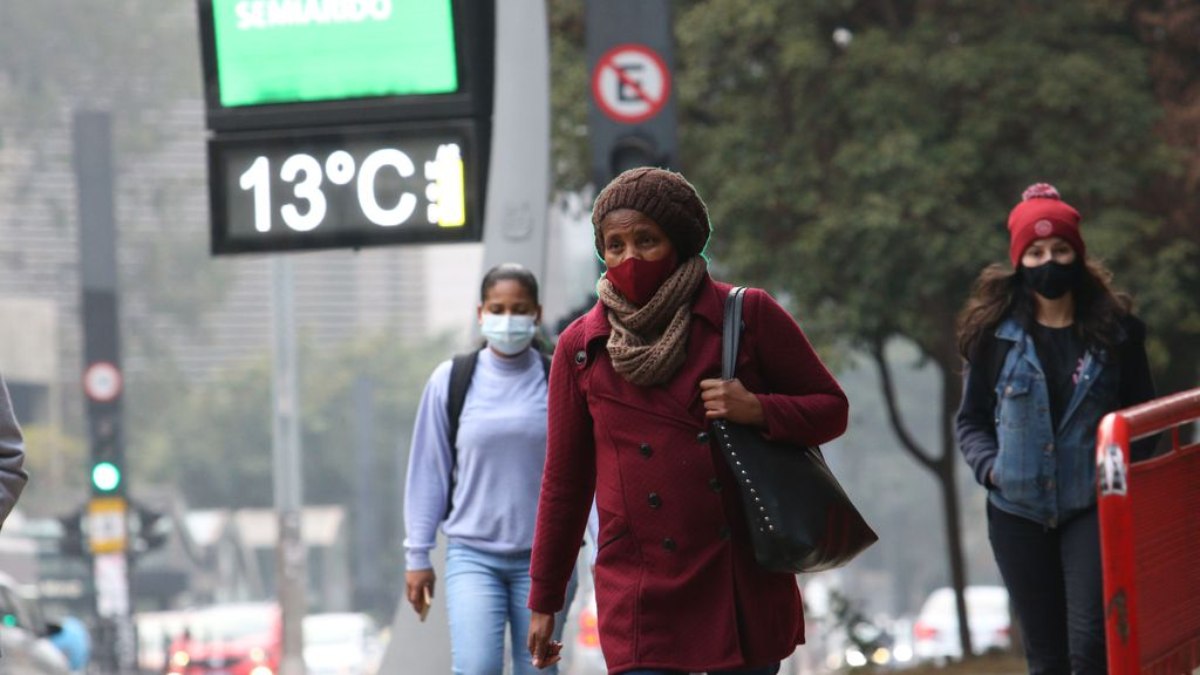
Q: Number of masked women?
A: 3